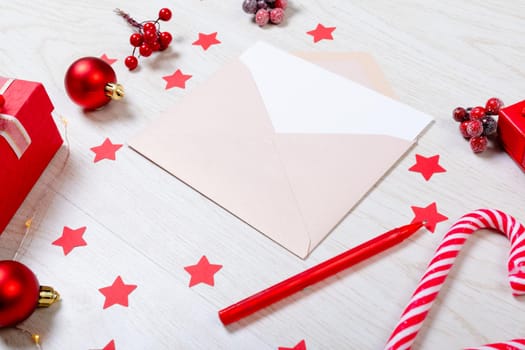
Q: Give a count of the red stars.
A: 12